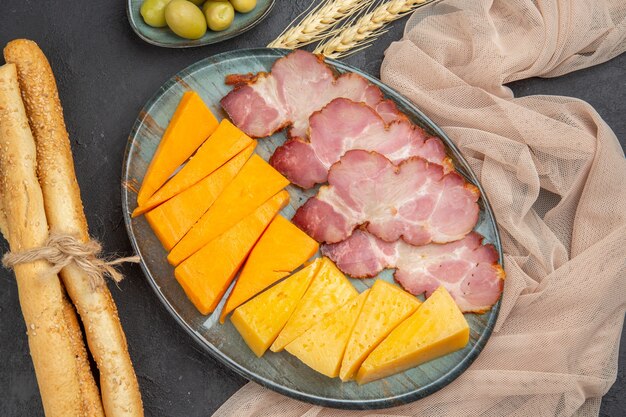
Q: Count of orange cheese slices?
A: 6